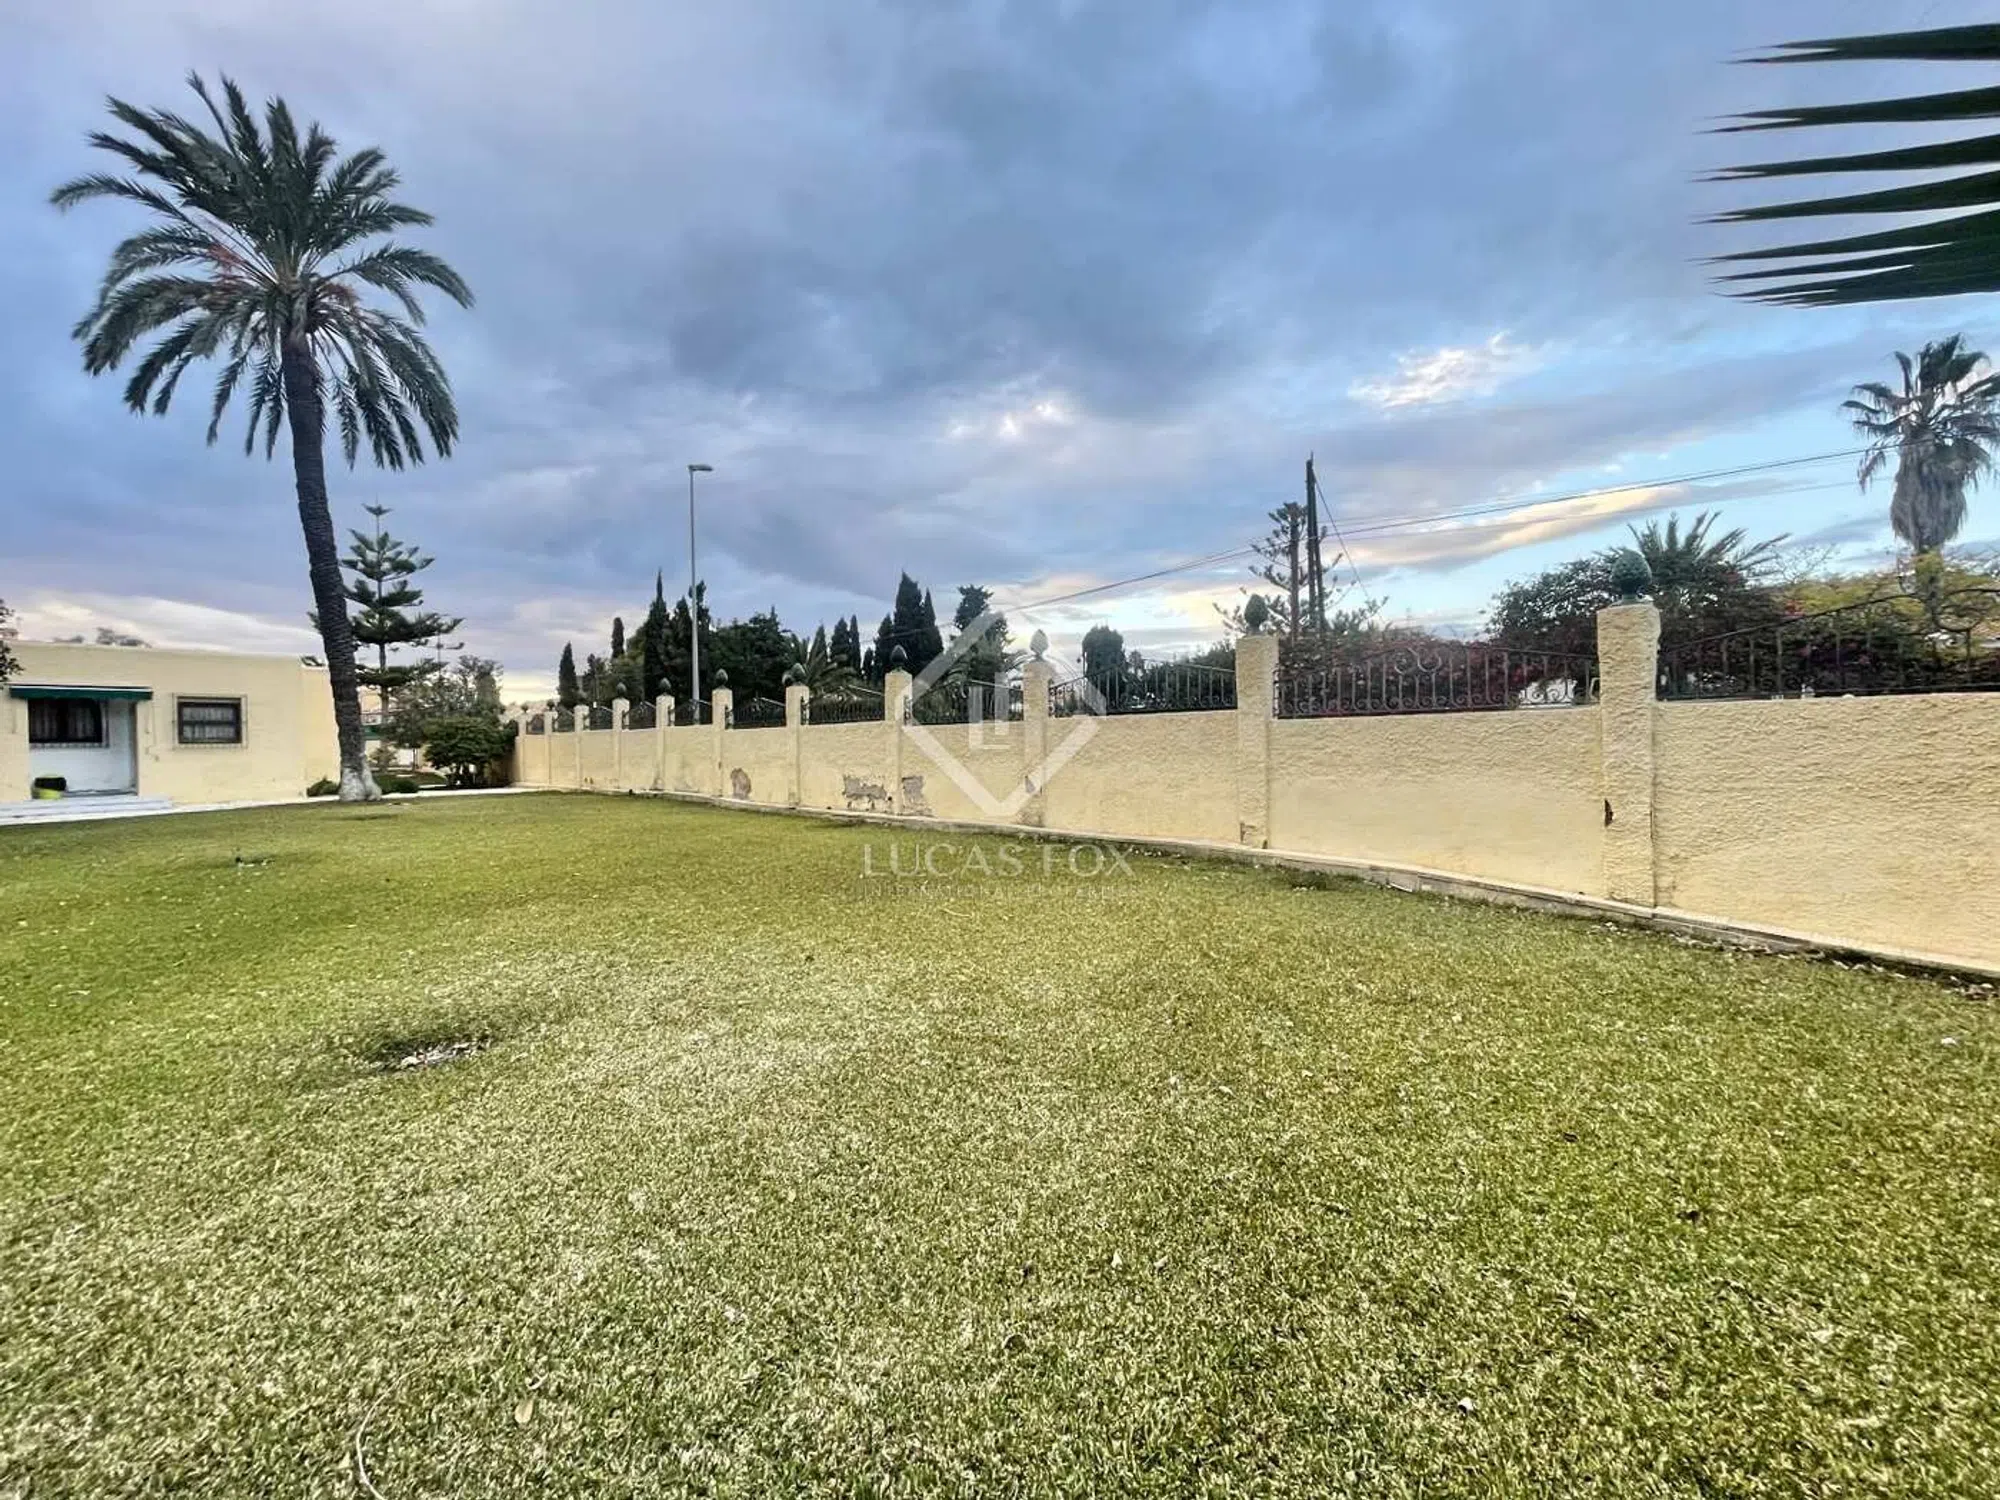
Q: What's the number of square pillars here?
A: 11